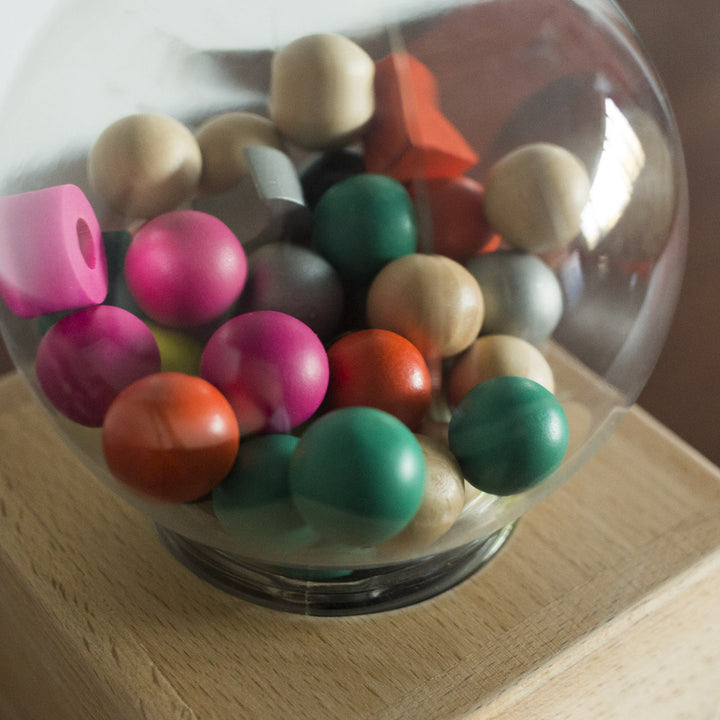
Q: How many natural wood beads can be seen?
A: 7